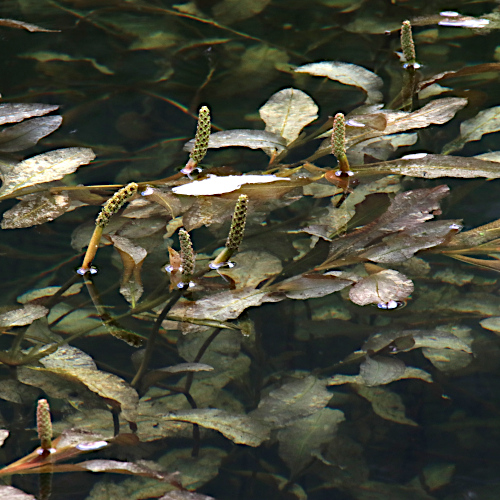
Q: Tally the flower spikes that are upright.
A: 7